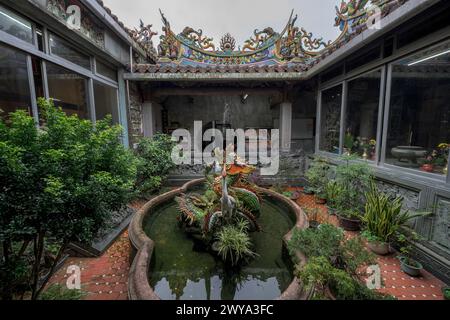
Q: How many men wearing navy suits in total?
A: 0